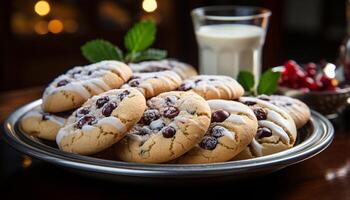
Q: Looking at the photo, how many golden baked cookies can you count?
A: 10